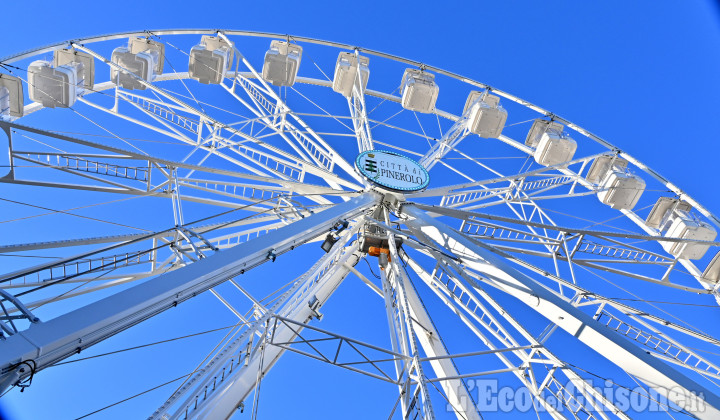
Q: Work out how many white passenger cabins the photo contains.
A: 12